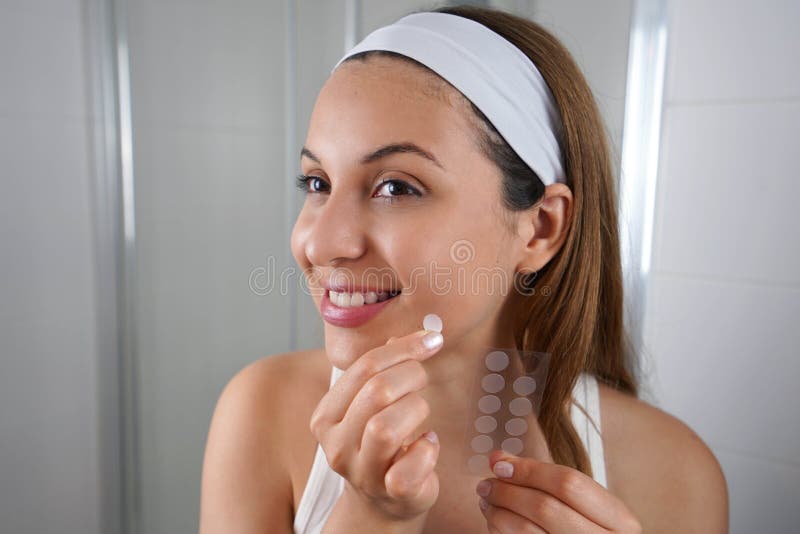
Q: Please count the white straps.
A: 2